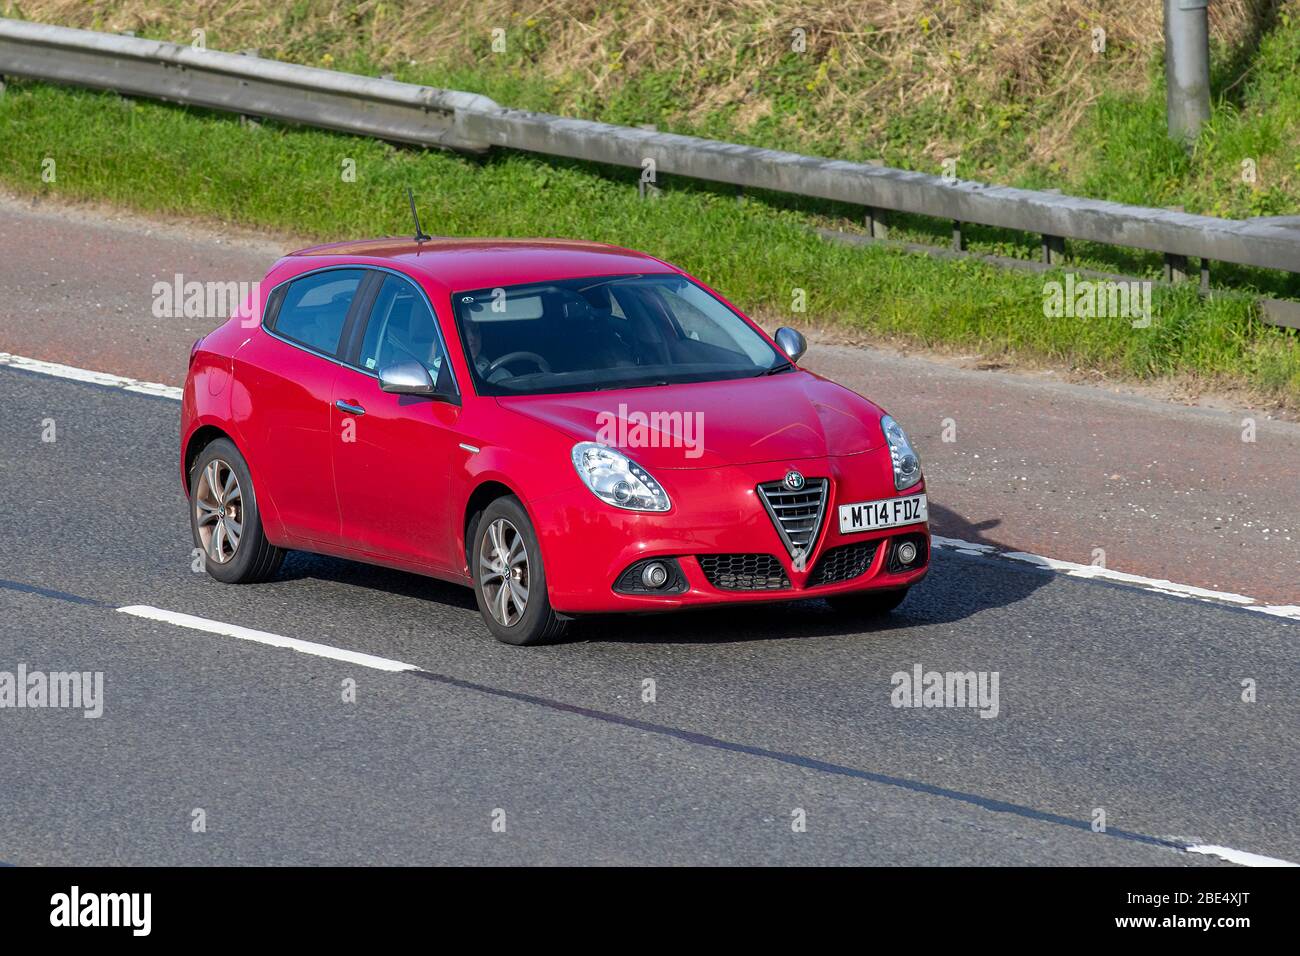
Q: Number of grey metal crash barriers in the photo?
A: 1